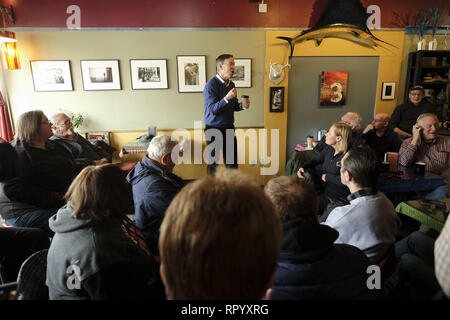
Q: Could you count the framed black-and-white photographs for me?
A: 5